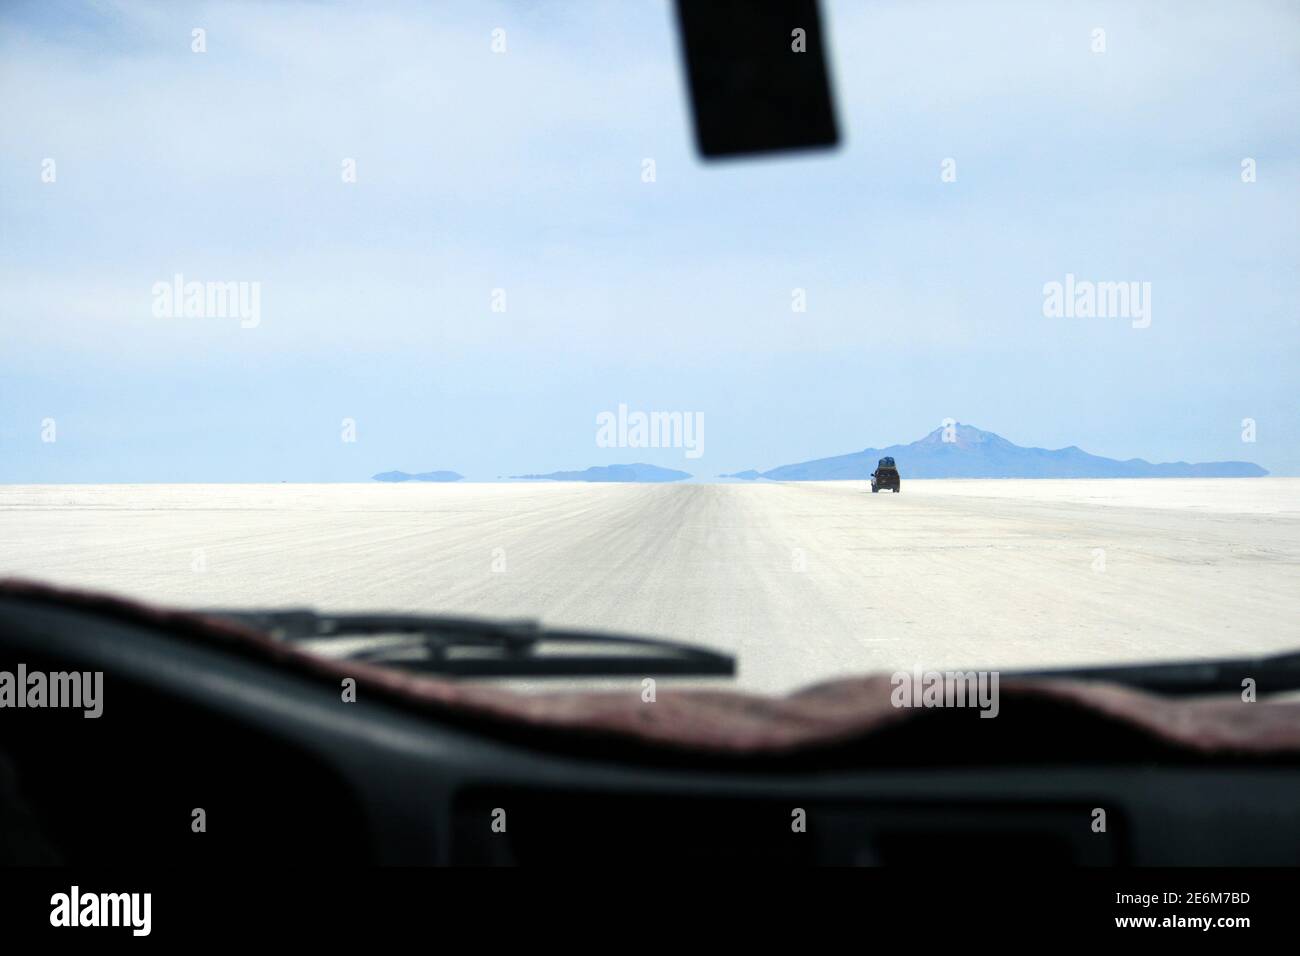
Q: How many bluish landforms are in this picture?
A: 3